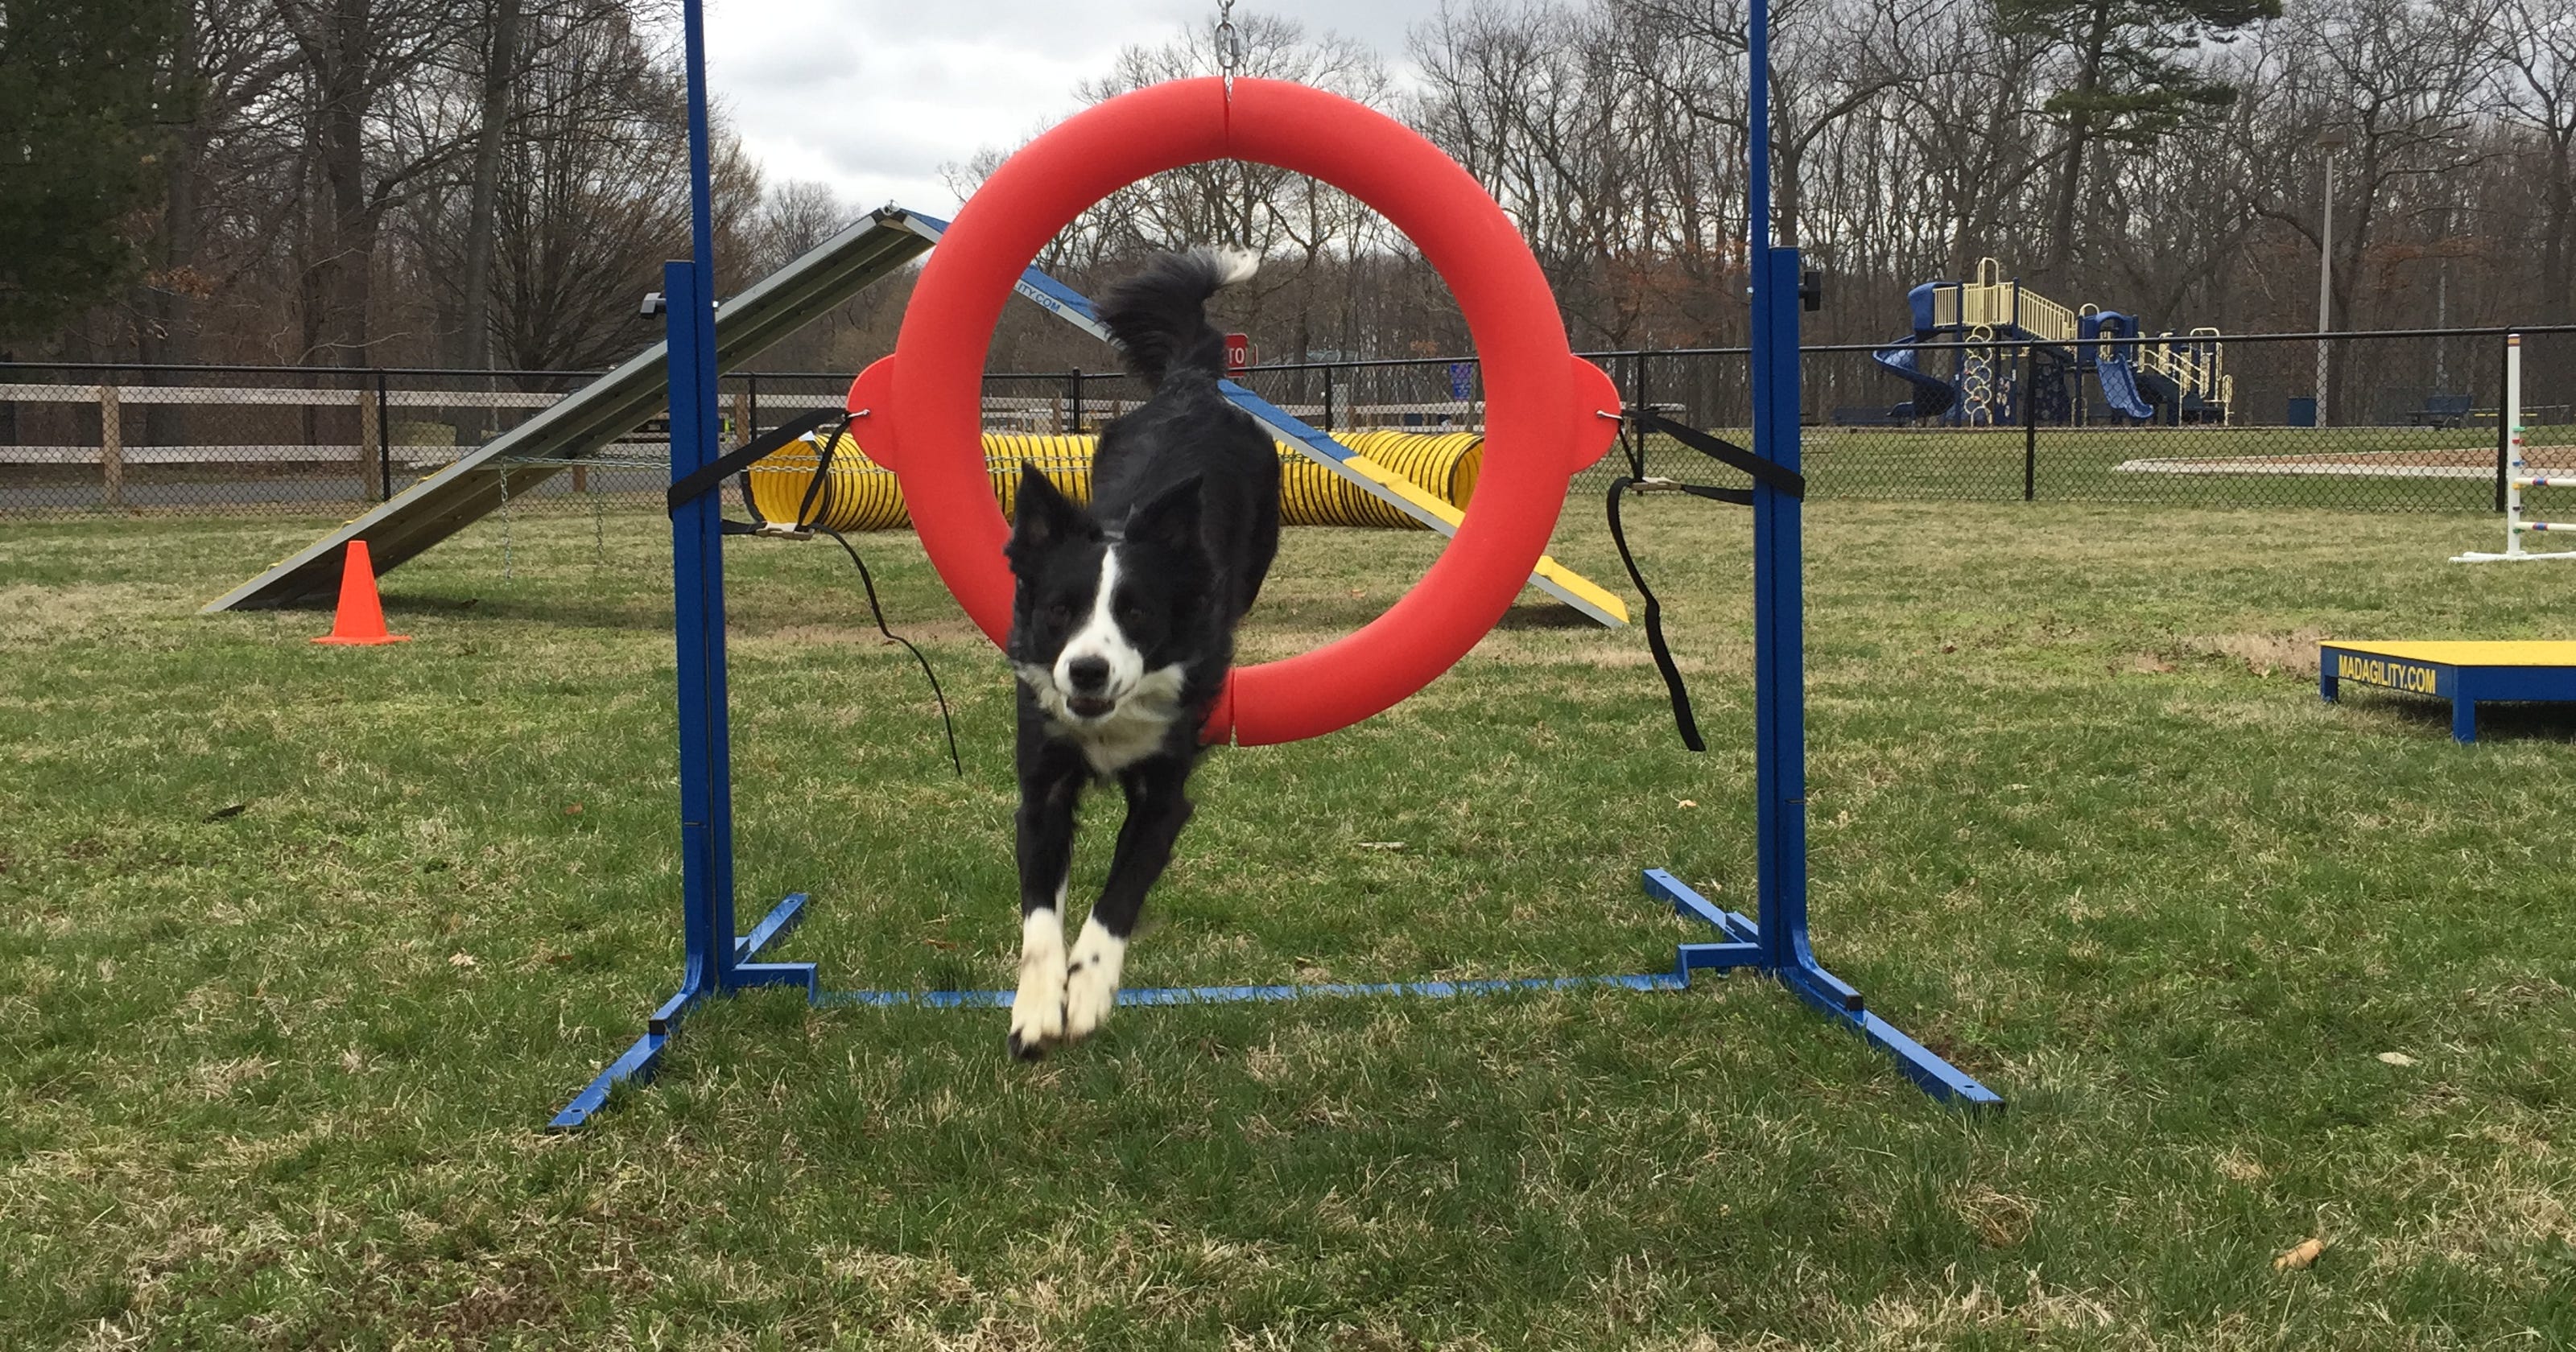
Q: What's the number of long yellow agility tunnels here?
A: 1